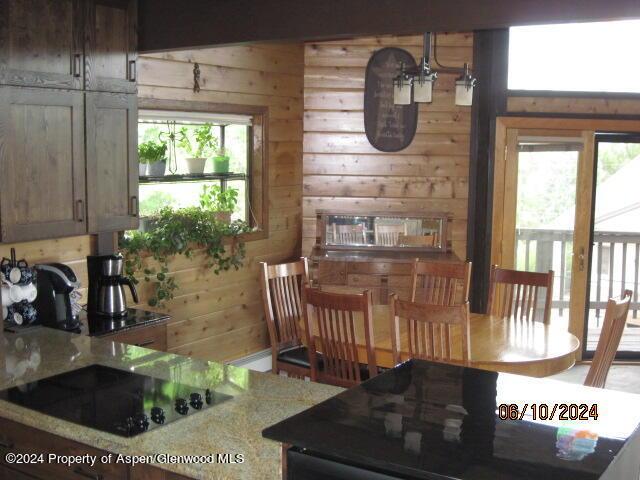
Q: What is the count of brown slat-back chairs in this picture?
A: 6